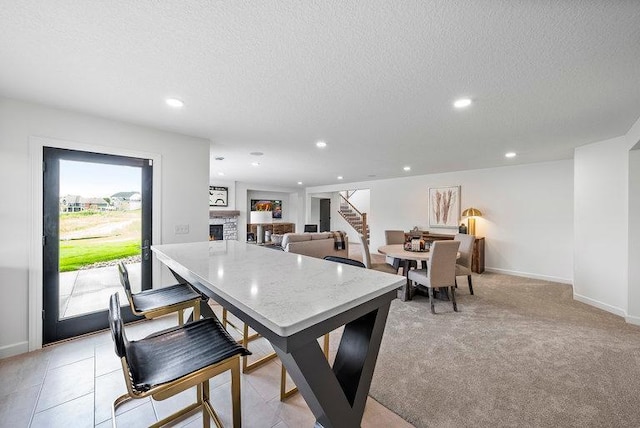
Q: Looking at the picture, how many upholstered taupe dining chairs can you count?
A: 4